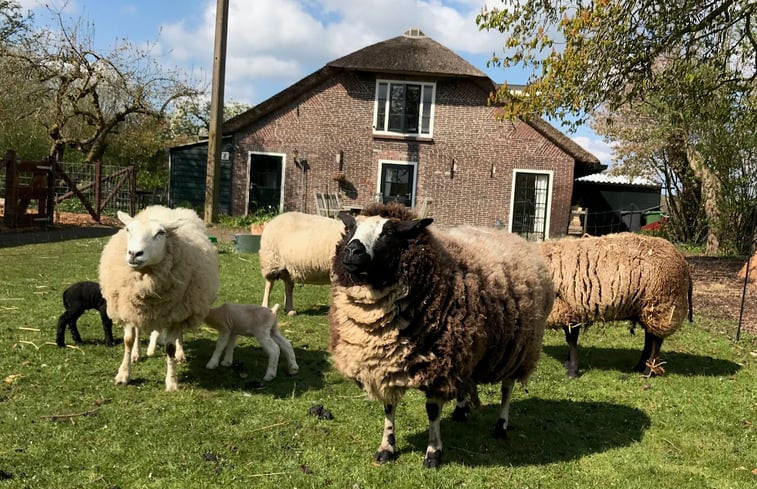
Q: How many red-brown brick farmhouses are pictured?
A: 1